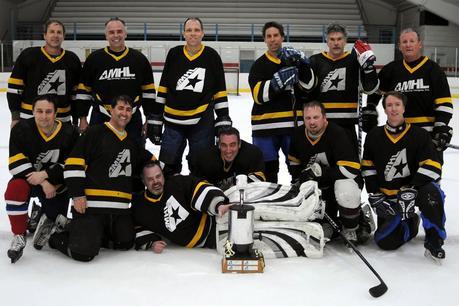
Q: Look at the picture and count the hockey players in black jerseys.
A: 12